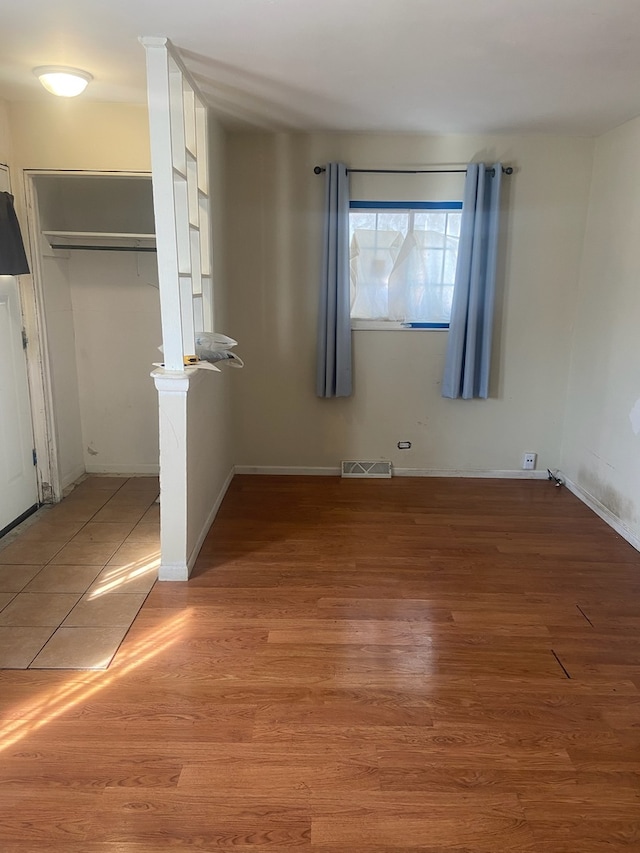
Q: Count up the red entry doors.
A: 0